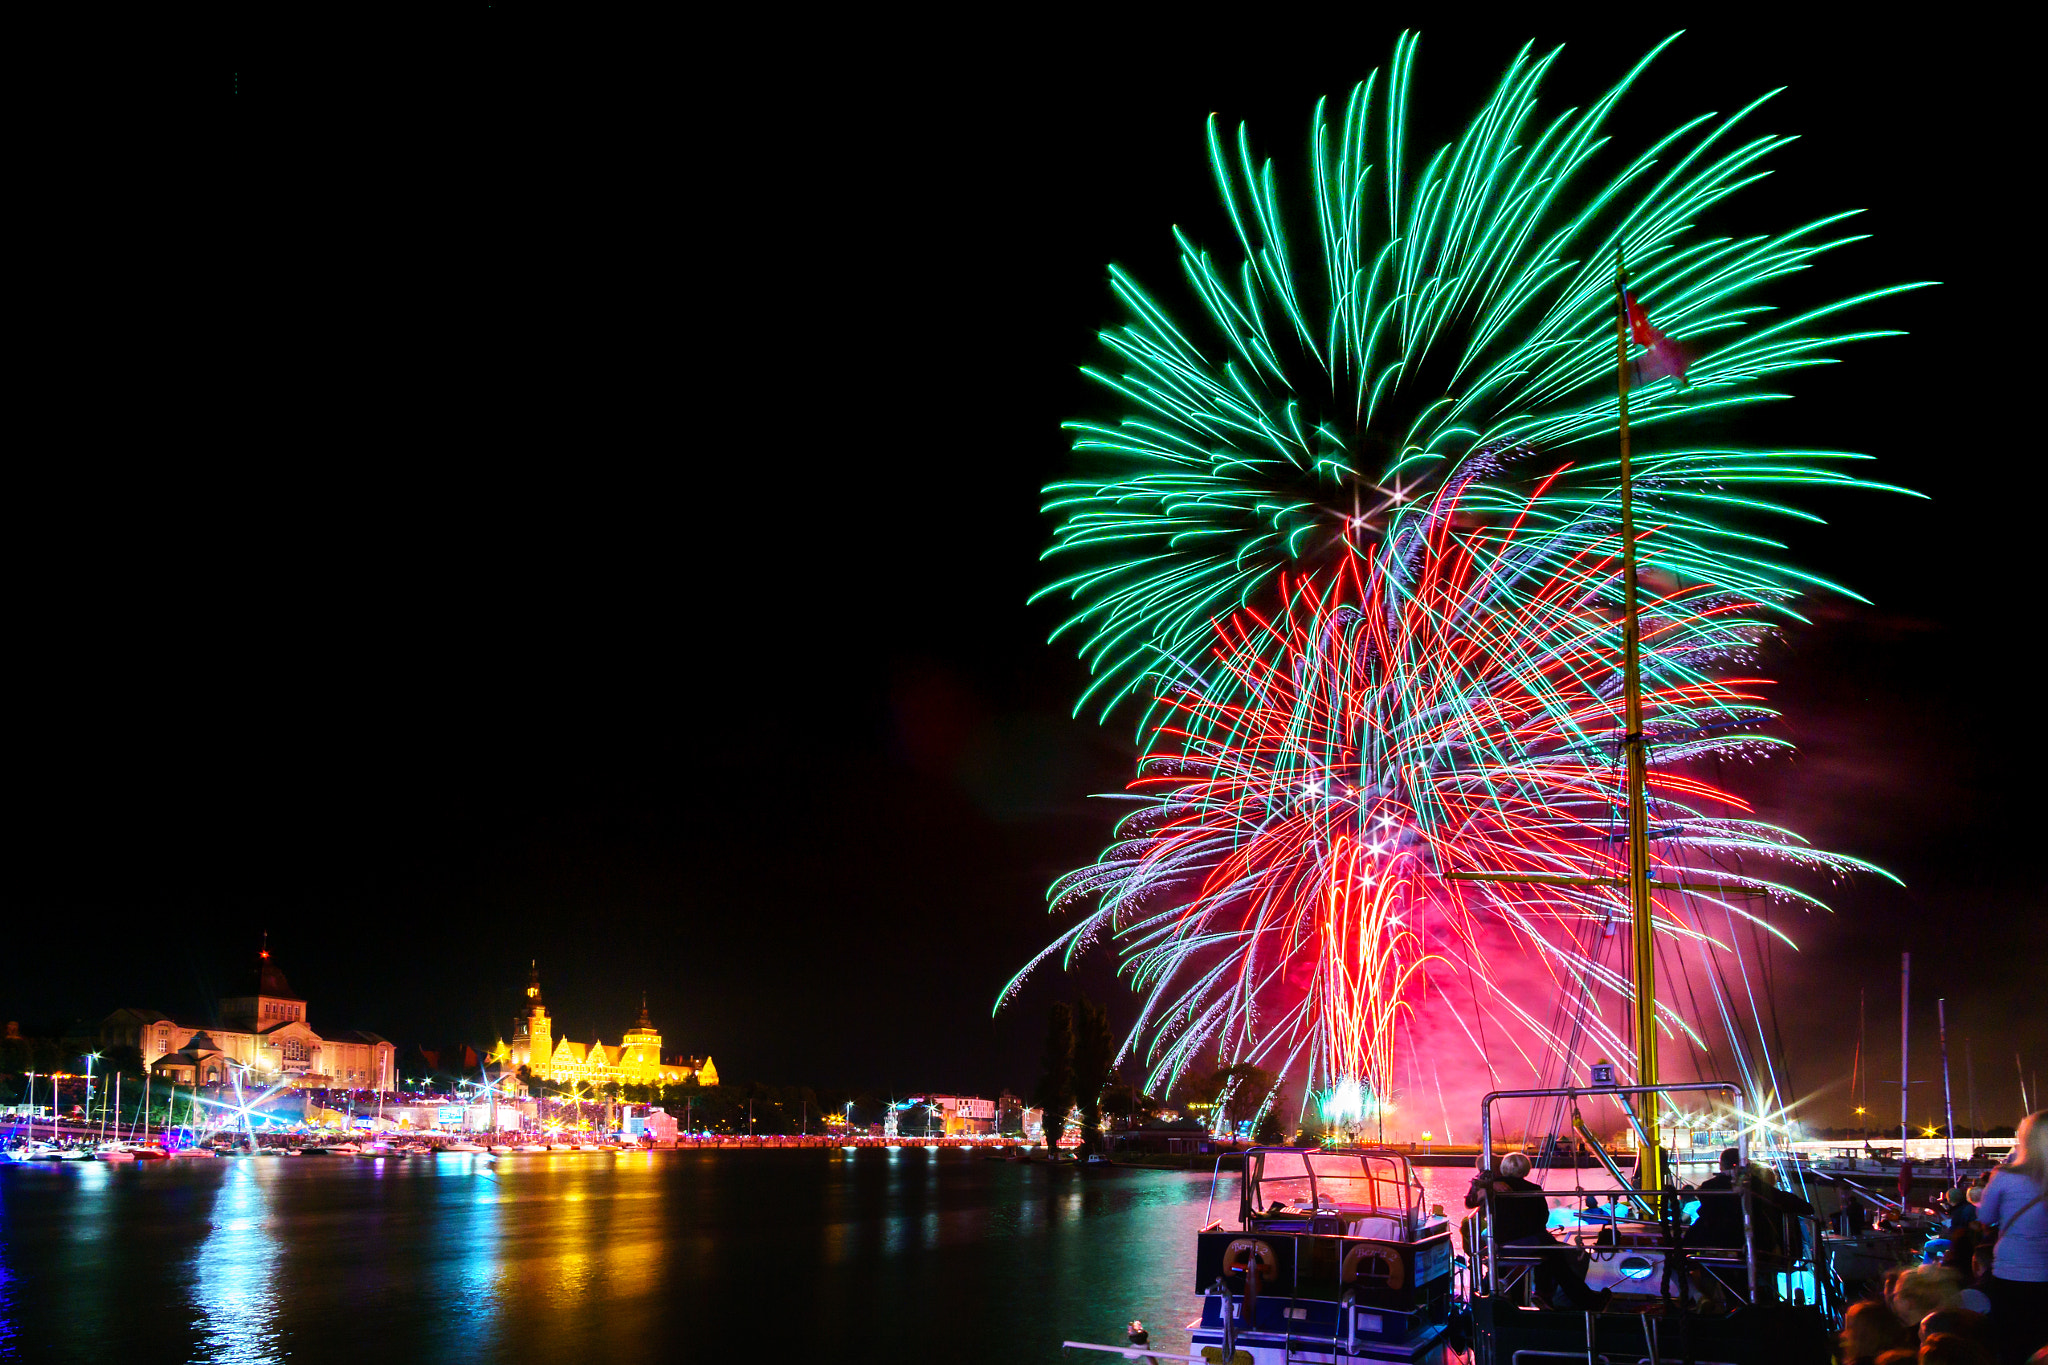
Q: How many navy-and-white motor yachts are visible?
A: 1